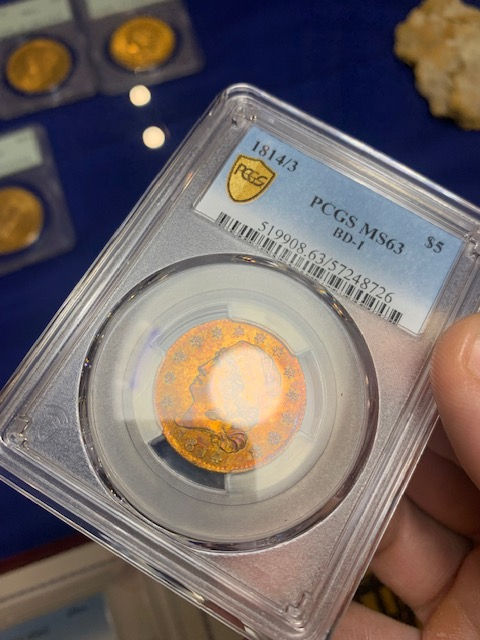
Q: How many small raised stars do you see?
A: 13